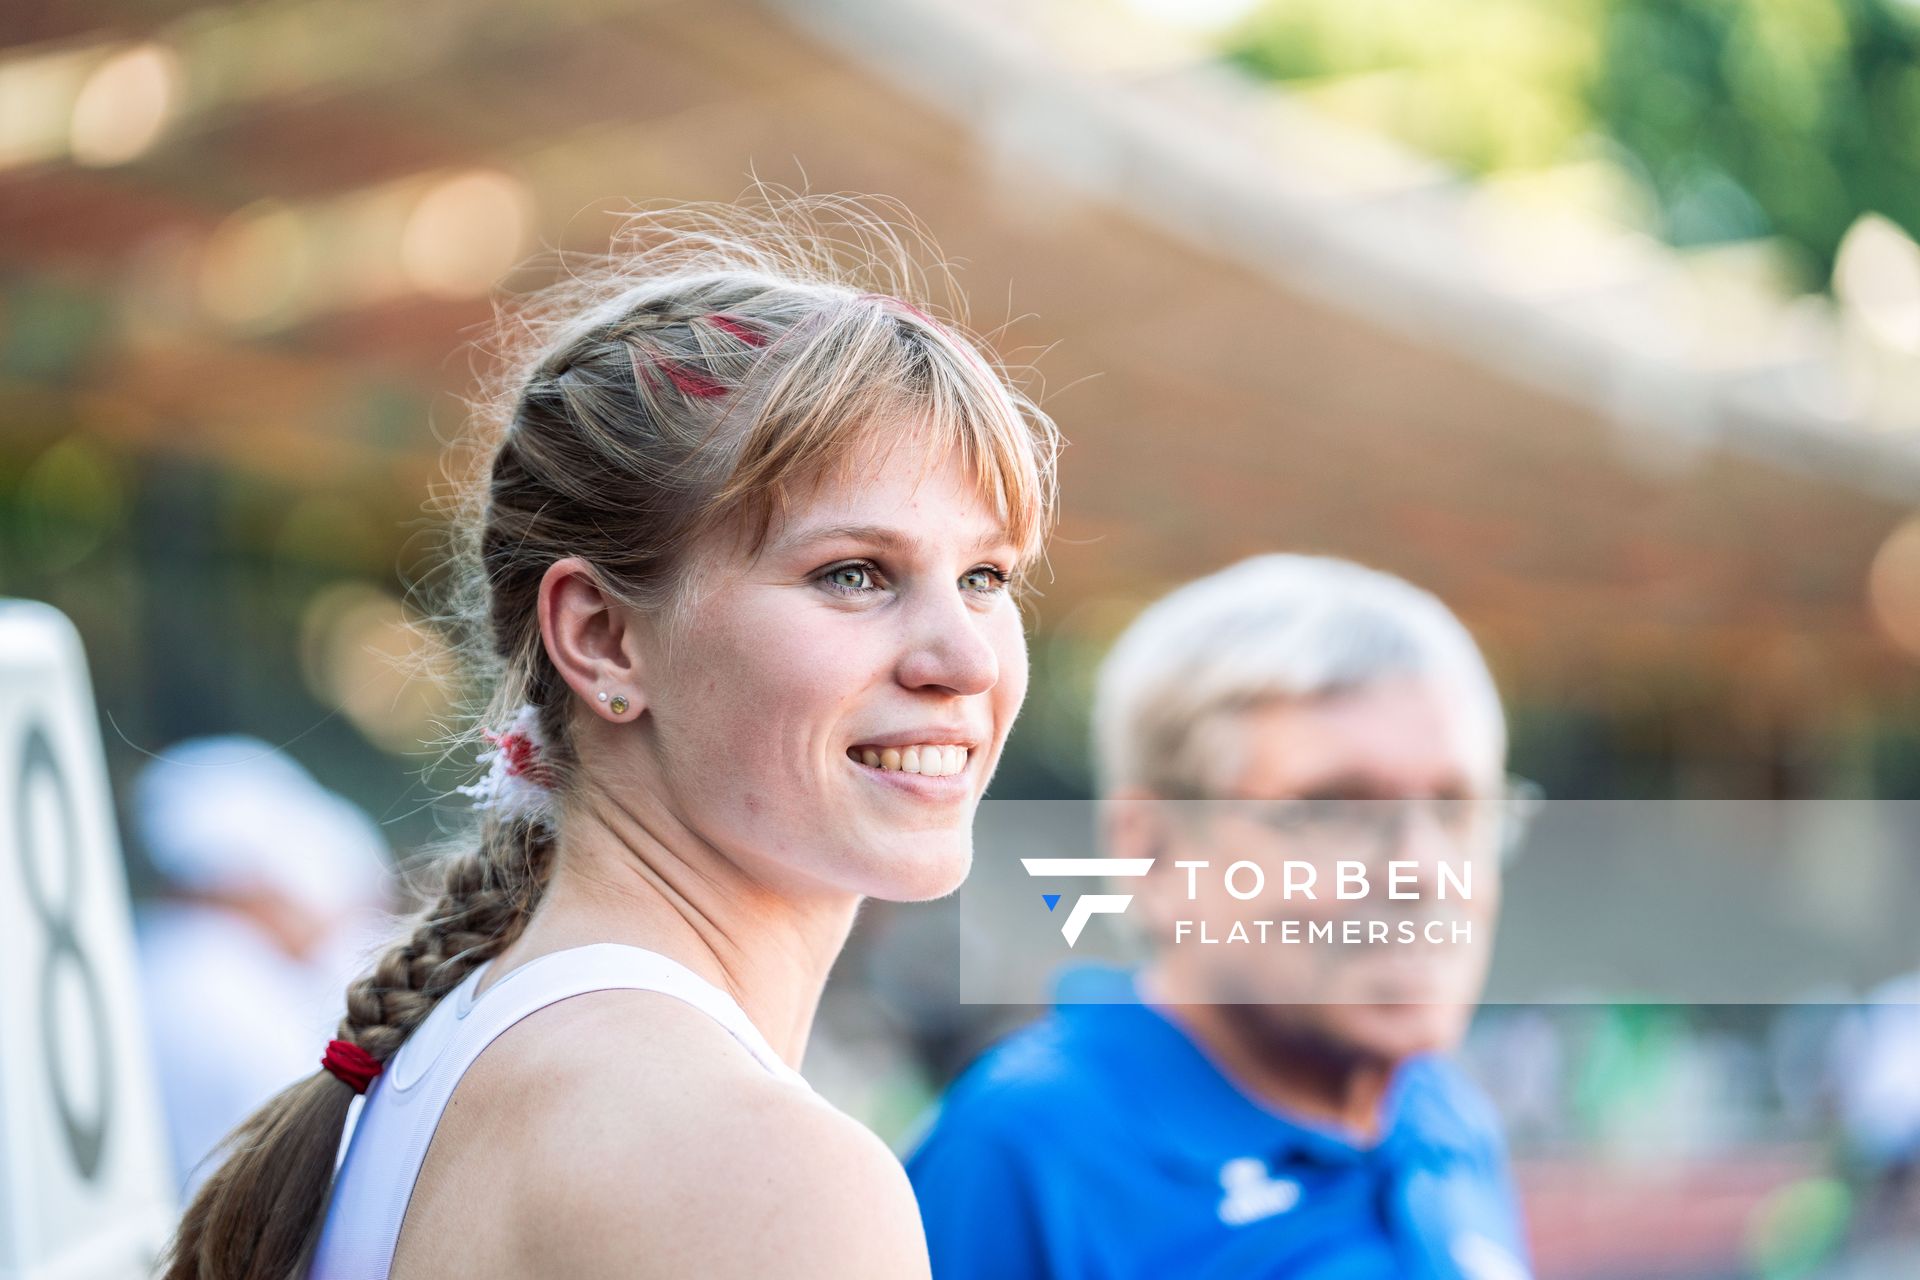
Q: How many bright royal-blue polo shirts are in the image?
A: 1